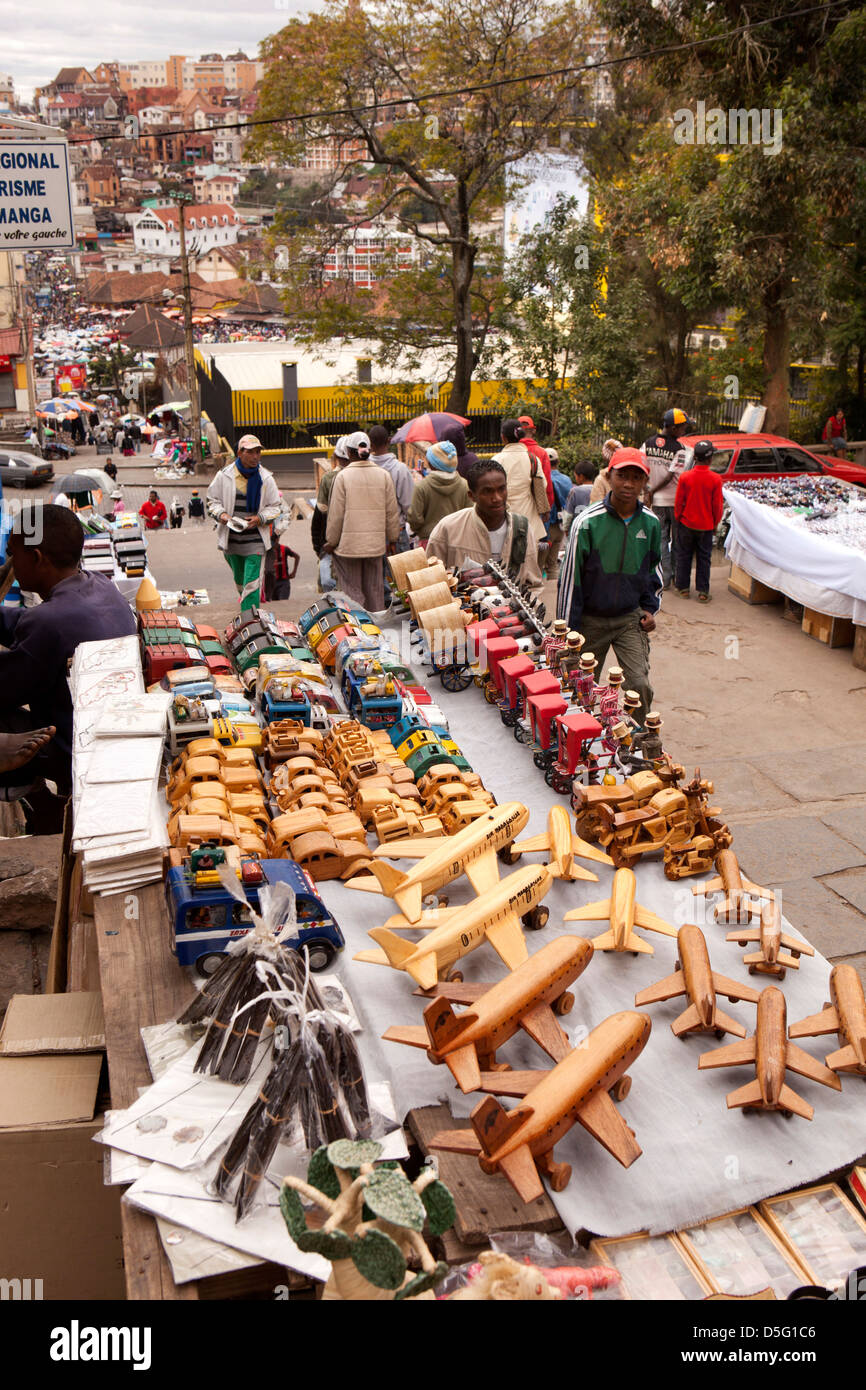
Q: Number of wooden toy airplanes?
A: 11